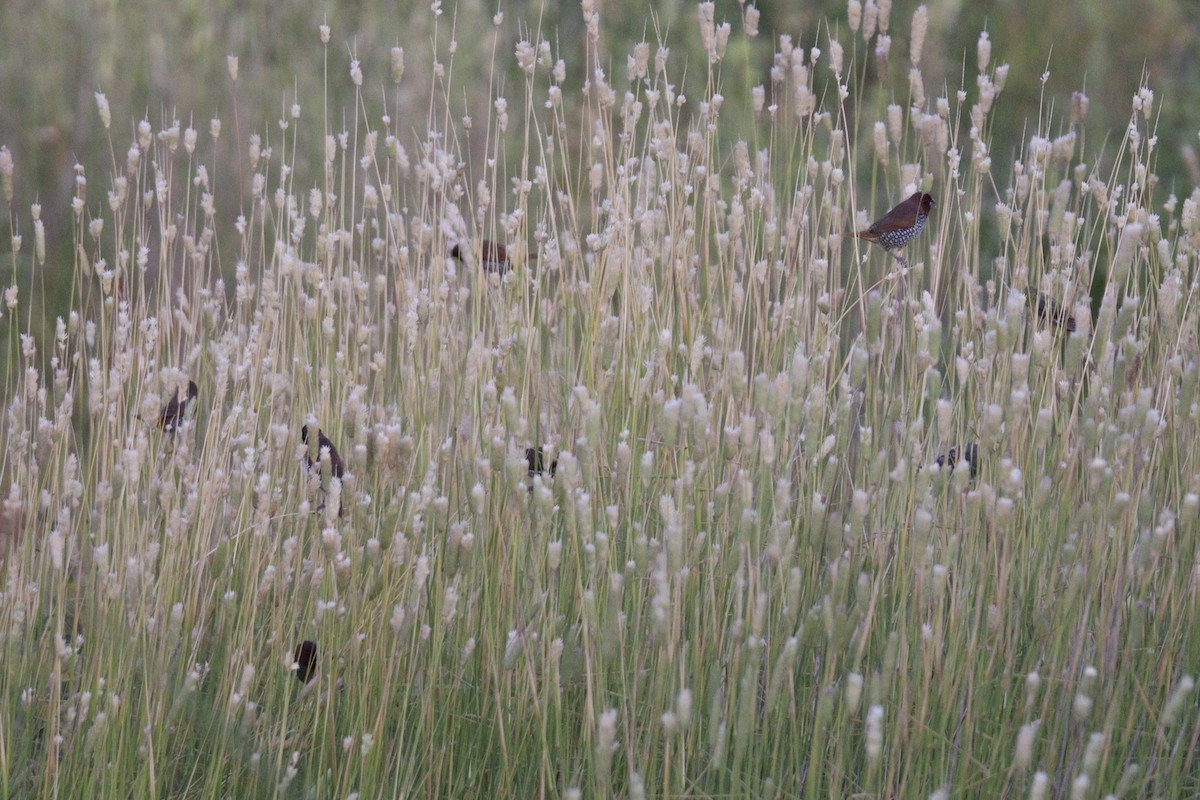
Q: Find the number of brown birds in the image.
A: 8